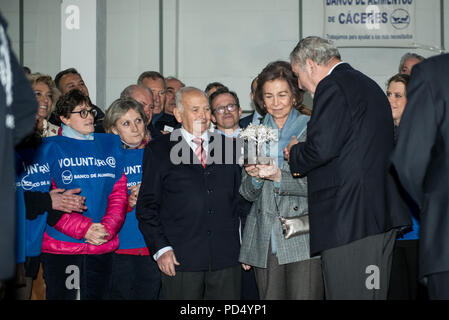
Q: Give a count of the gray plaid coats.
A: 1